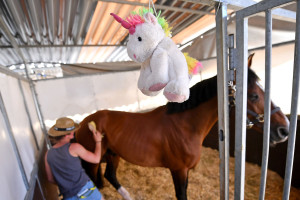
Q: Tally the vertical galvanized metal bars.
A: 4